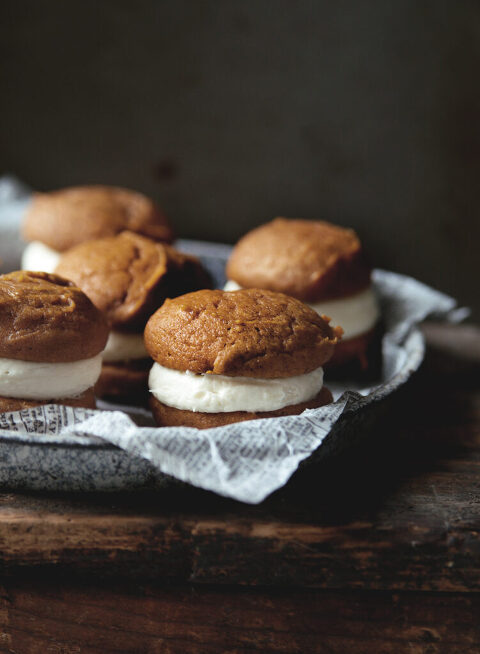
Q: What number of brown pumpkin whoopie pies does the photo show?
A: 5